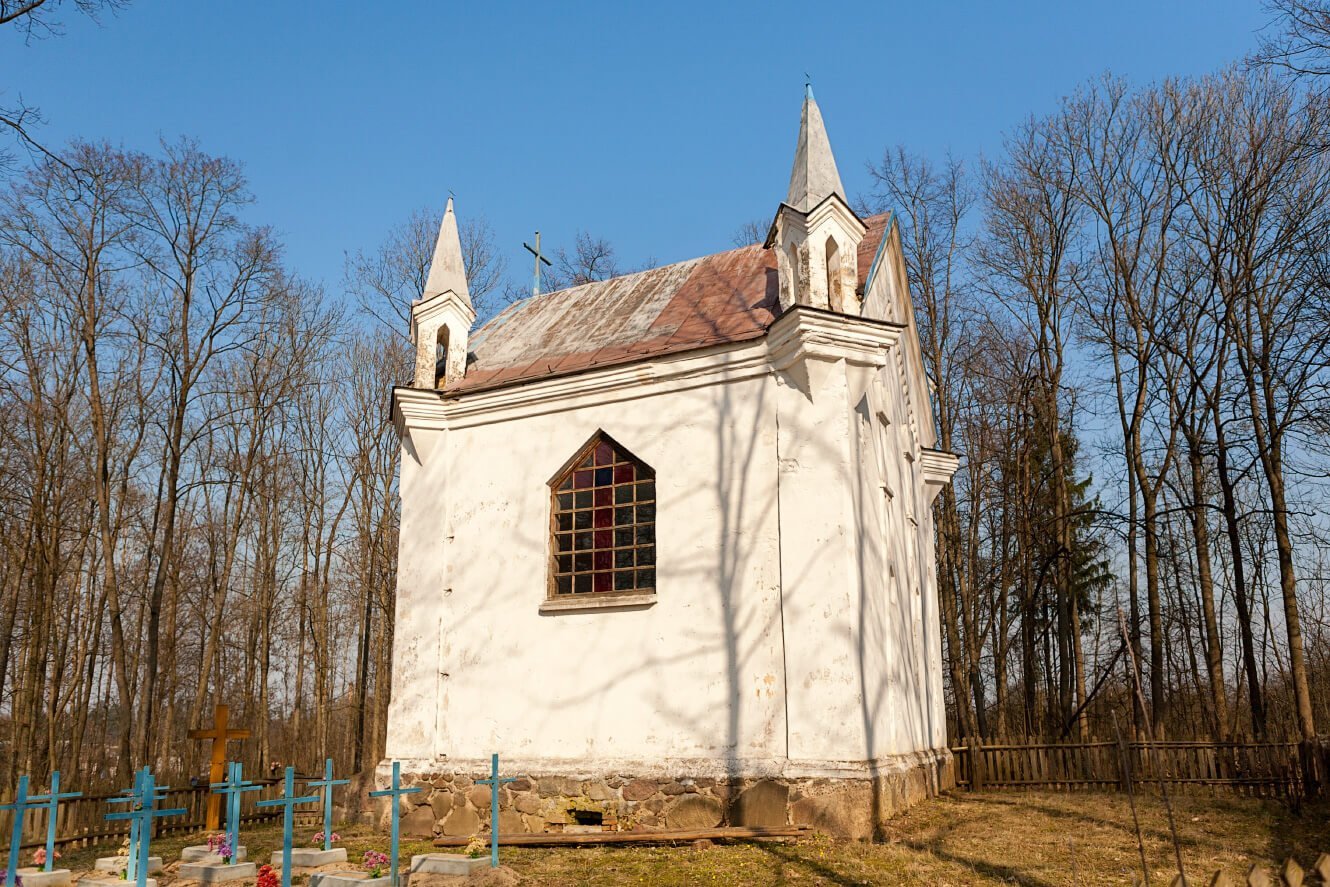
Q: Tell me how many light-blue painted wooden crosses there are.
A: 11